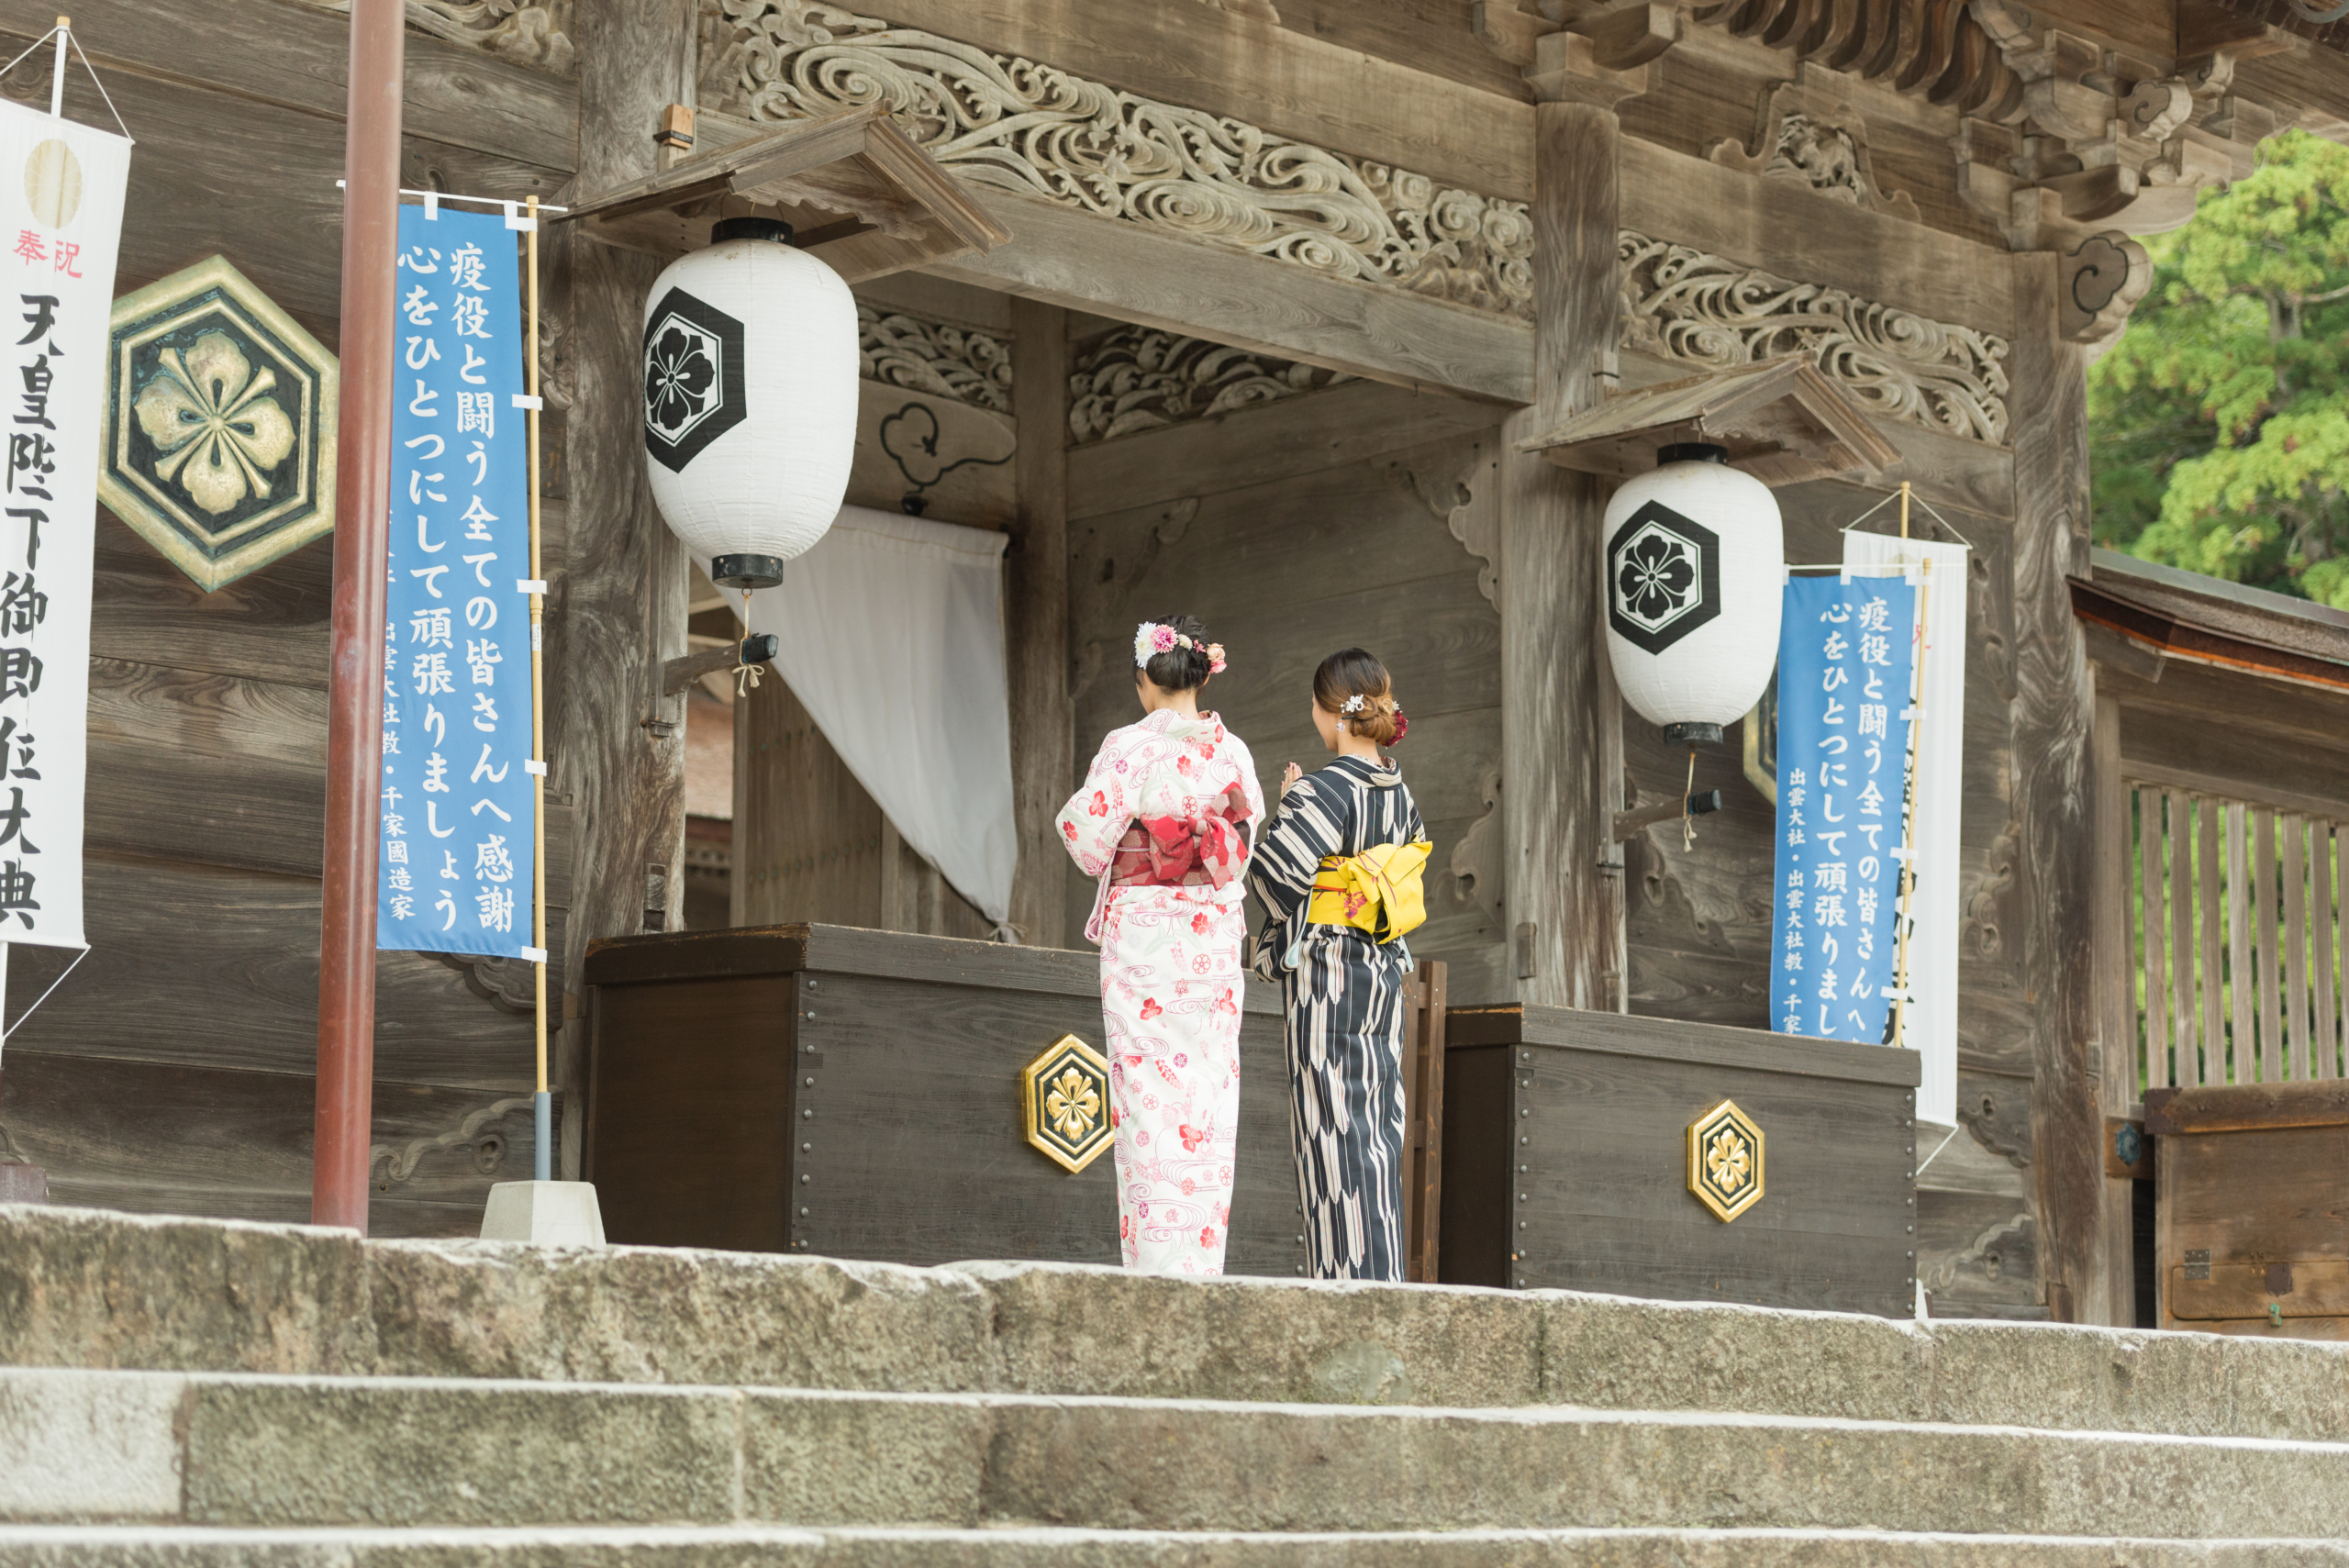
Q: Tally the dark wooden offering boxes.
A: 2